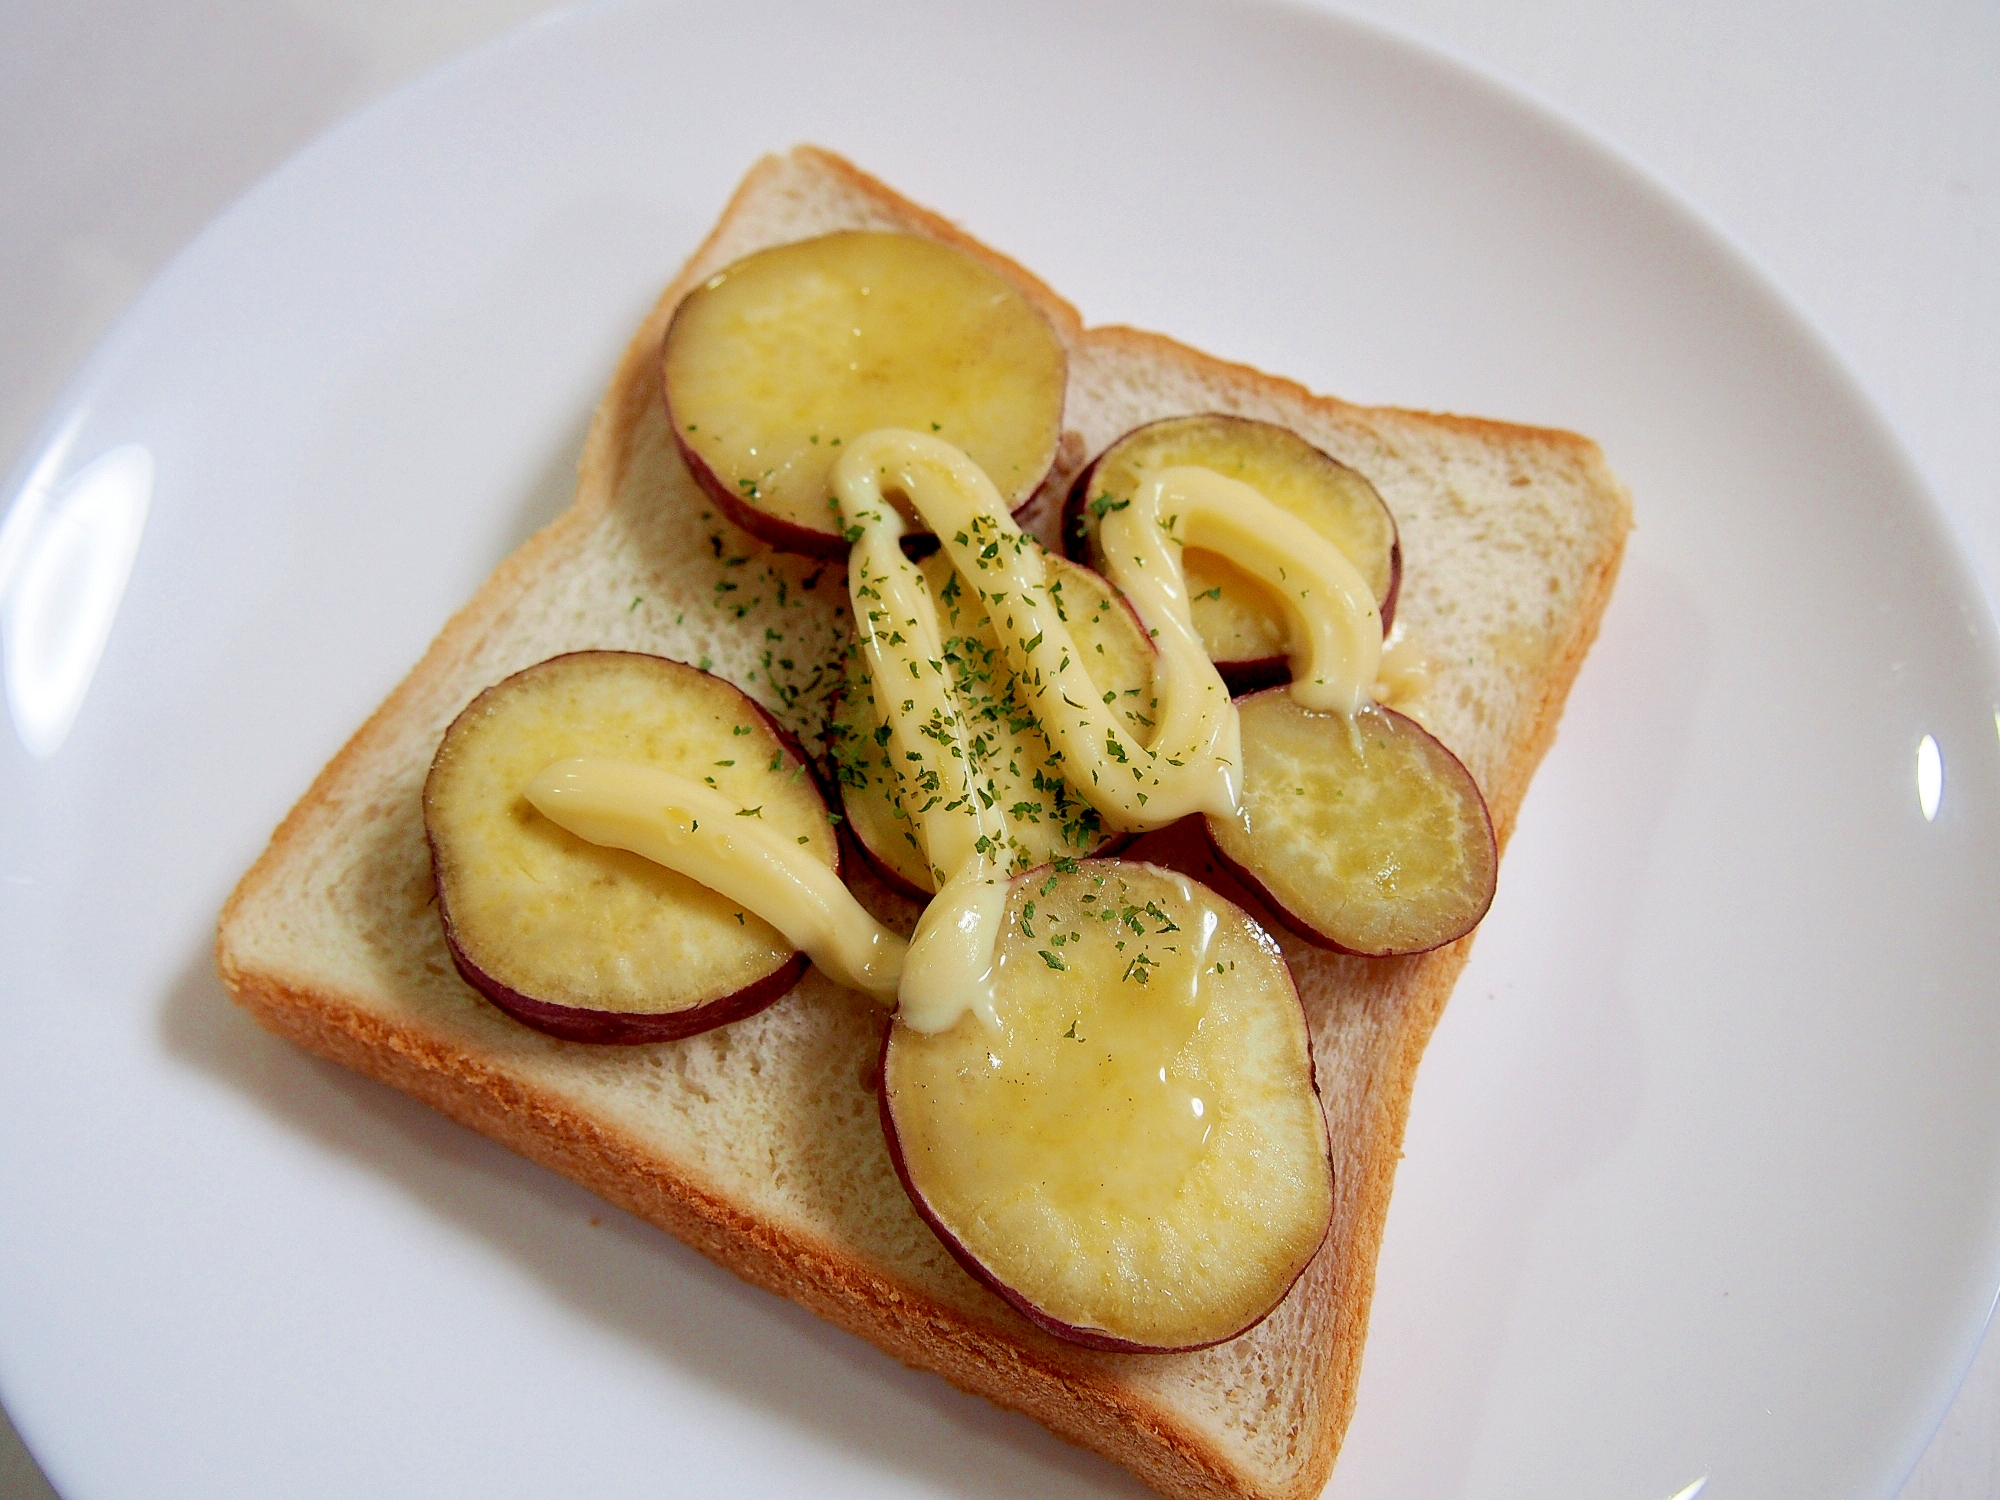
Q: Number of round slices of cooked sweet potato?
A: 6